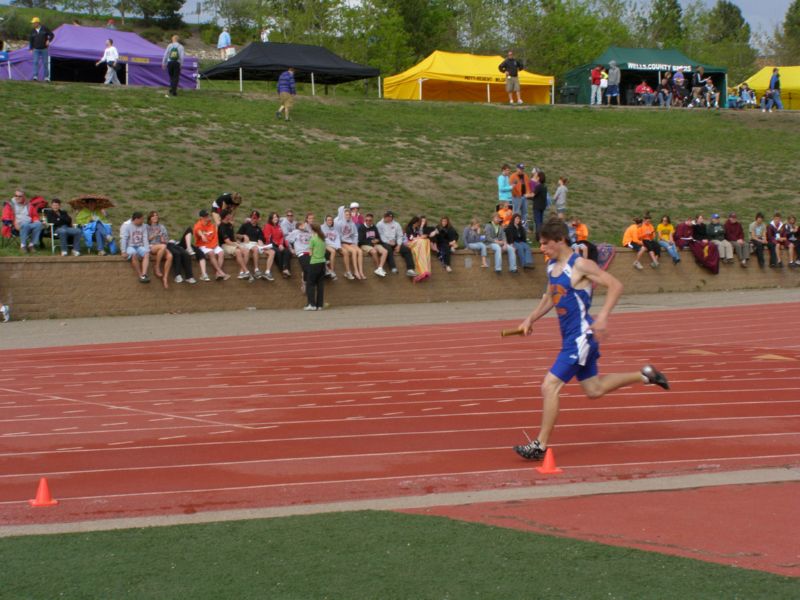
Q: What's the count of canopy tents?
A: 5